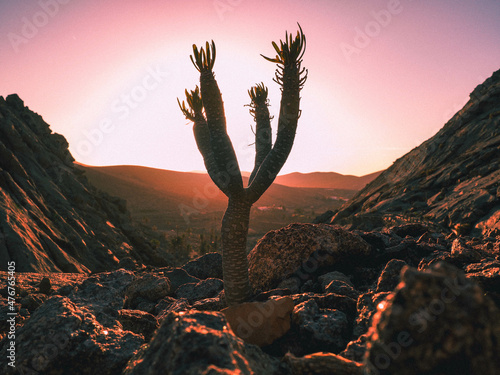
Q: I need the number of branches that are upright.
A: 4